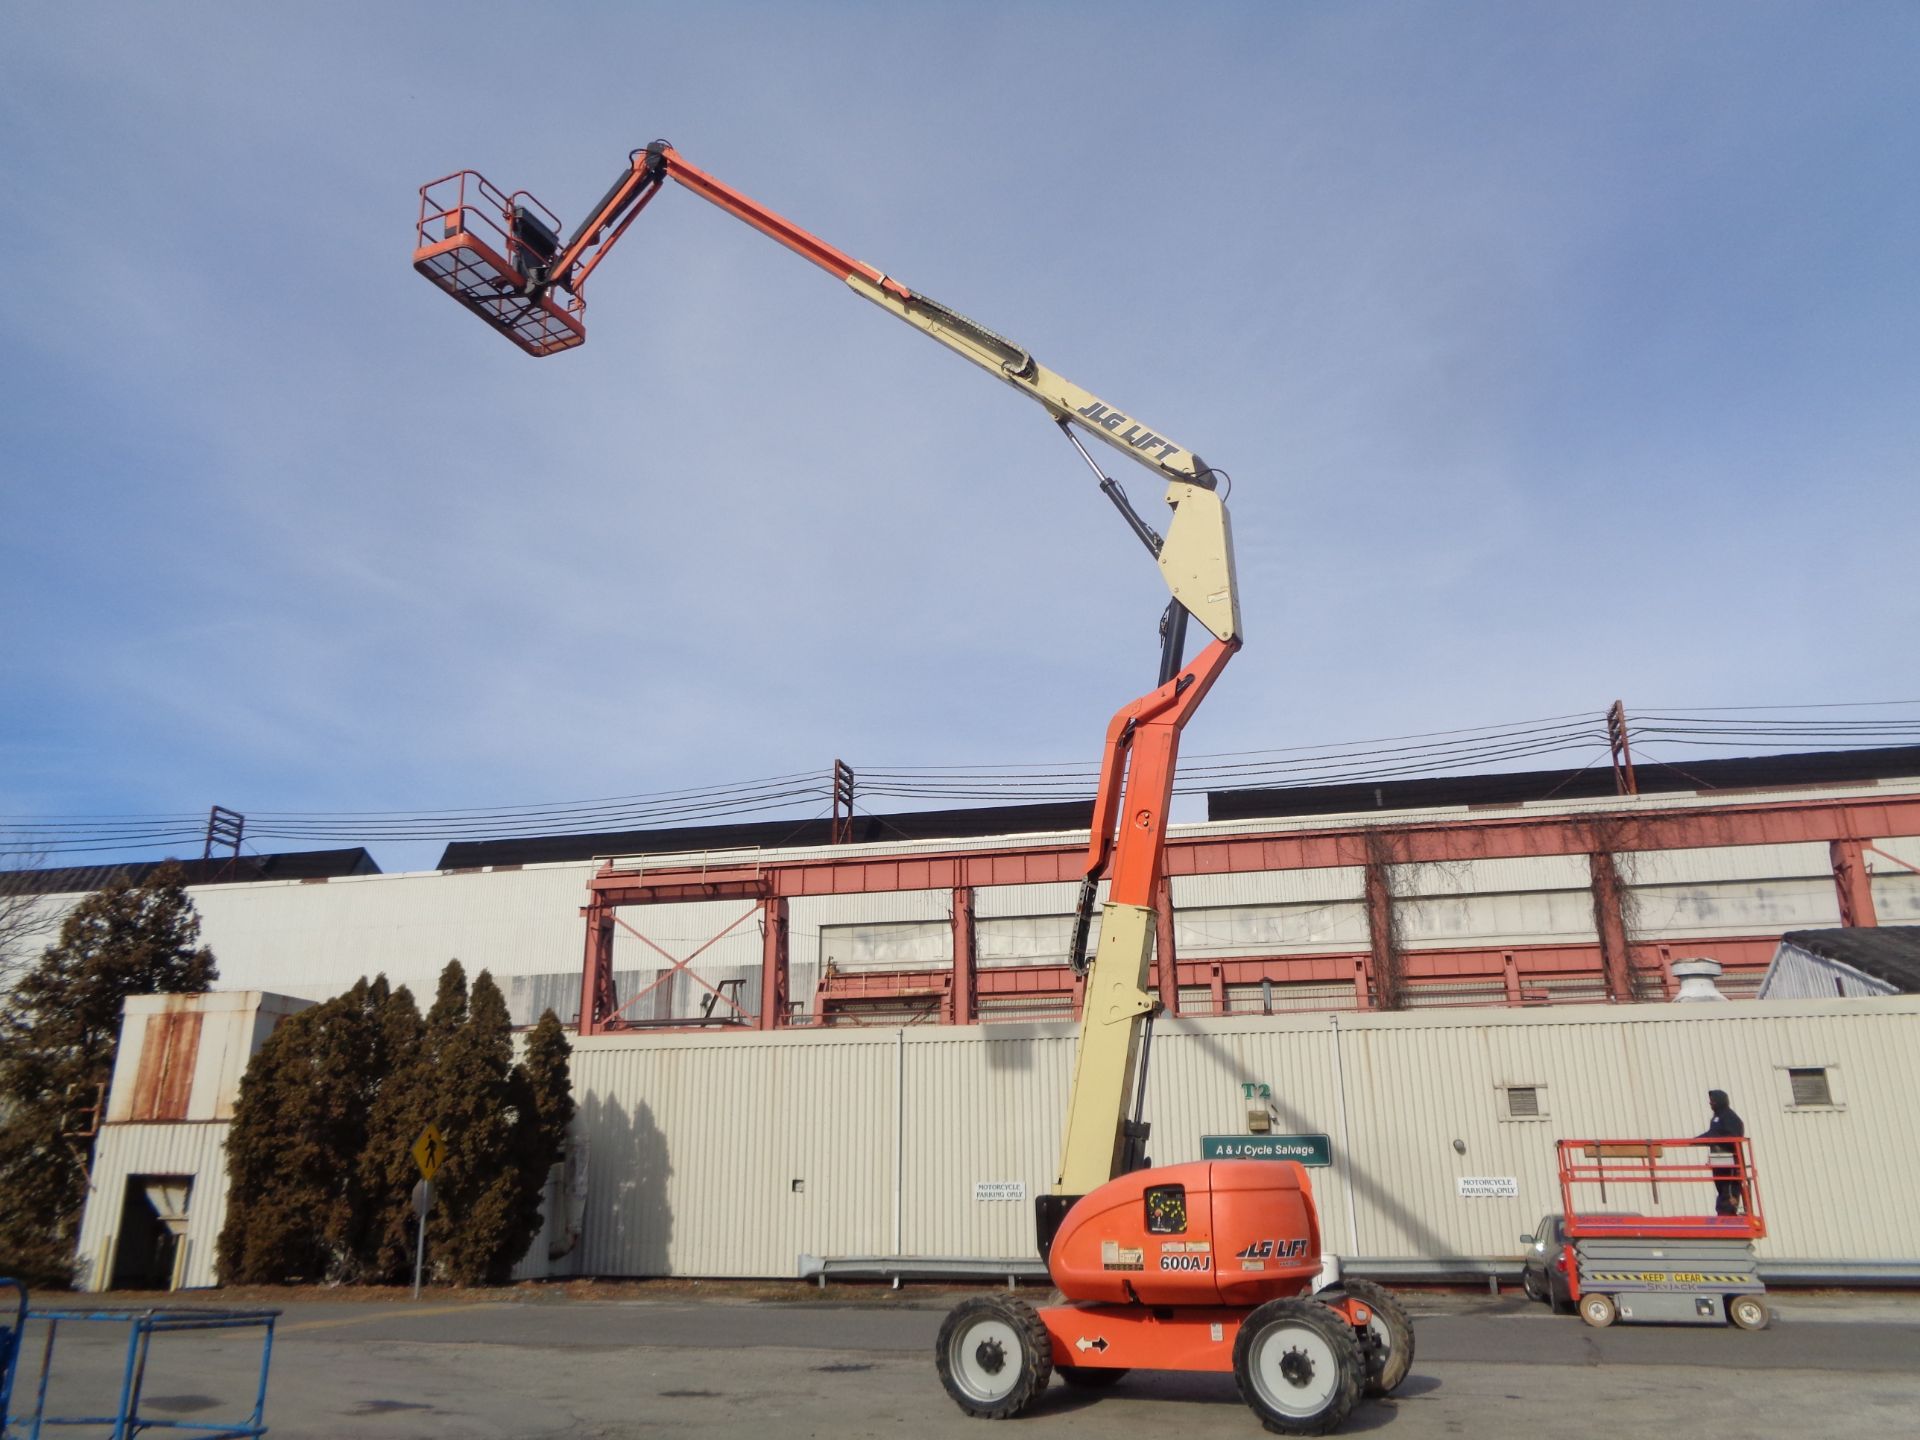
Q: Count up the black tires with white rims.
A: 3